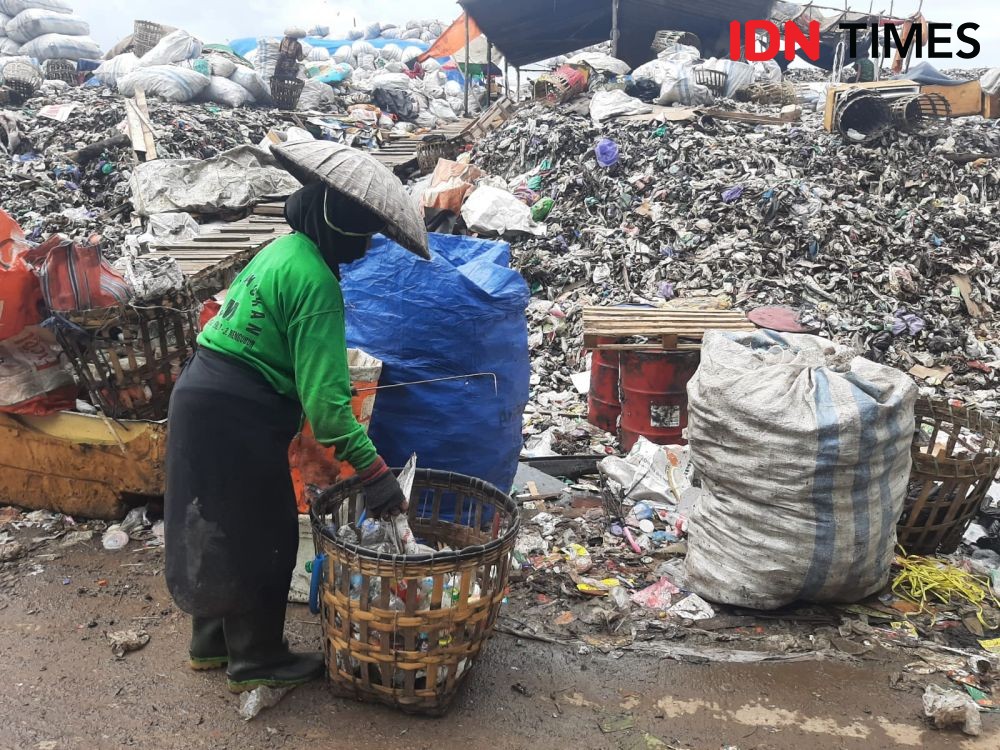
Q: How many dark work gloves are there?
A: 1